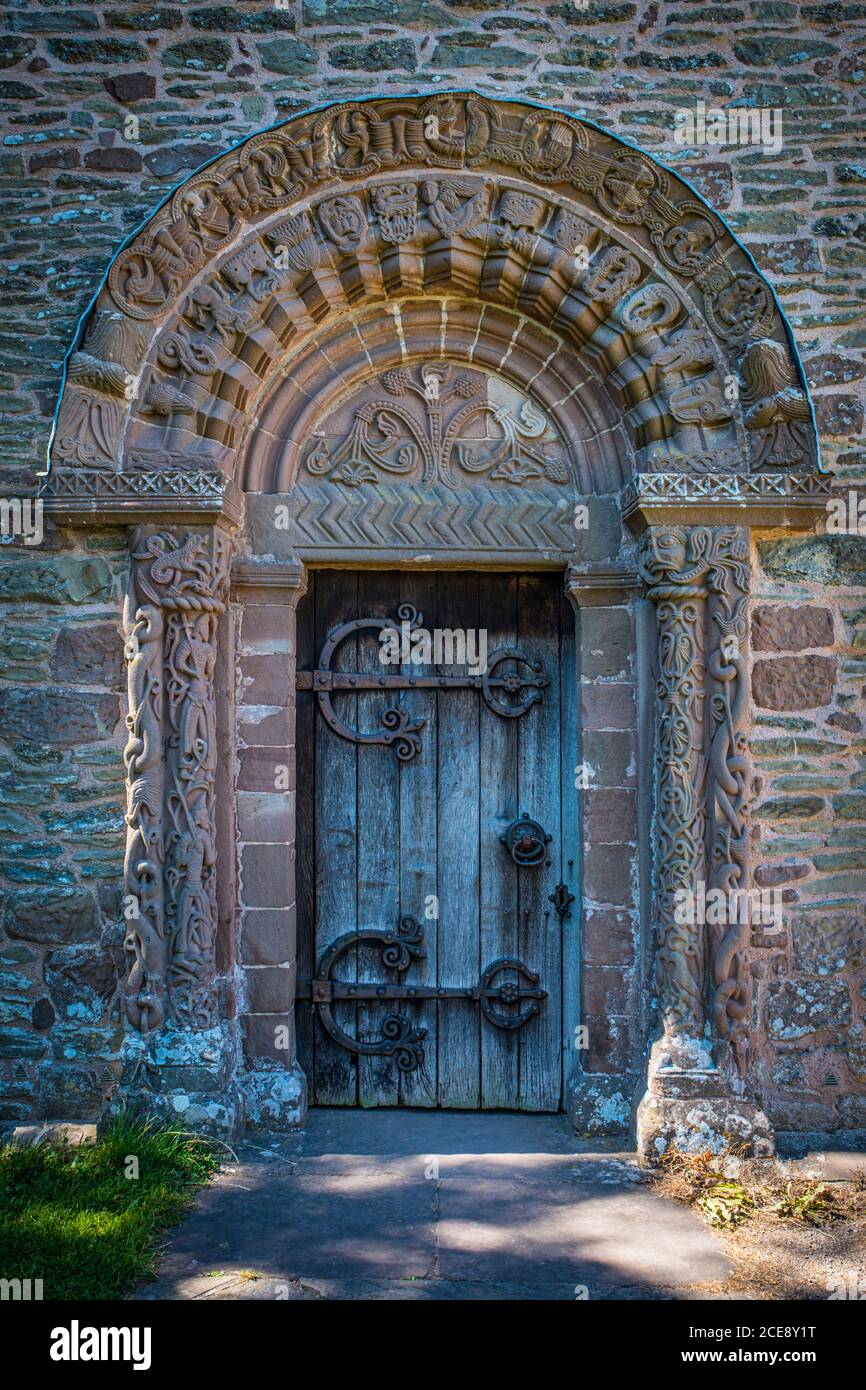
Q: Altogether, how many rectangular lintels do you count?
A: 1